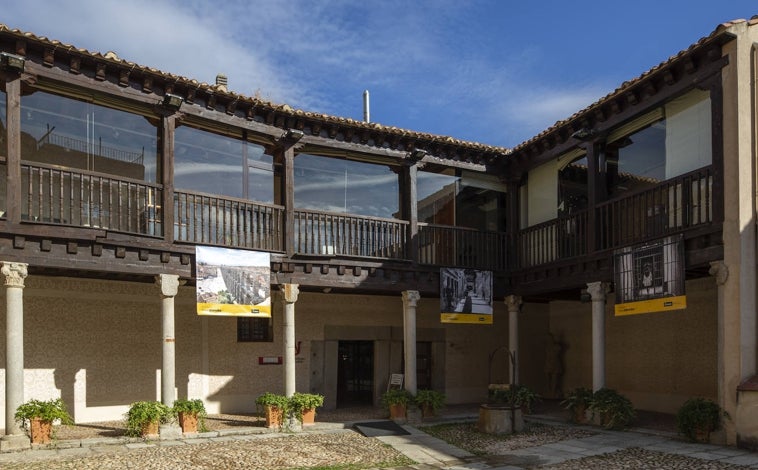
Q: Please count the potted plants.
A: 12